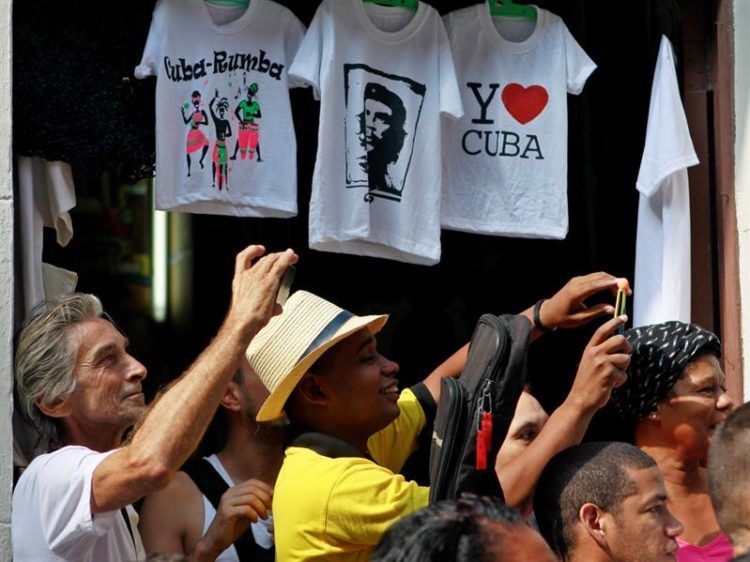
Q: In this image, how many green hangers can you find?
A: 3